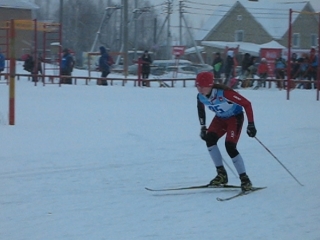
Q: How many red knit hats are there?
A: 1